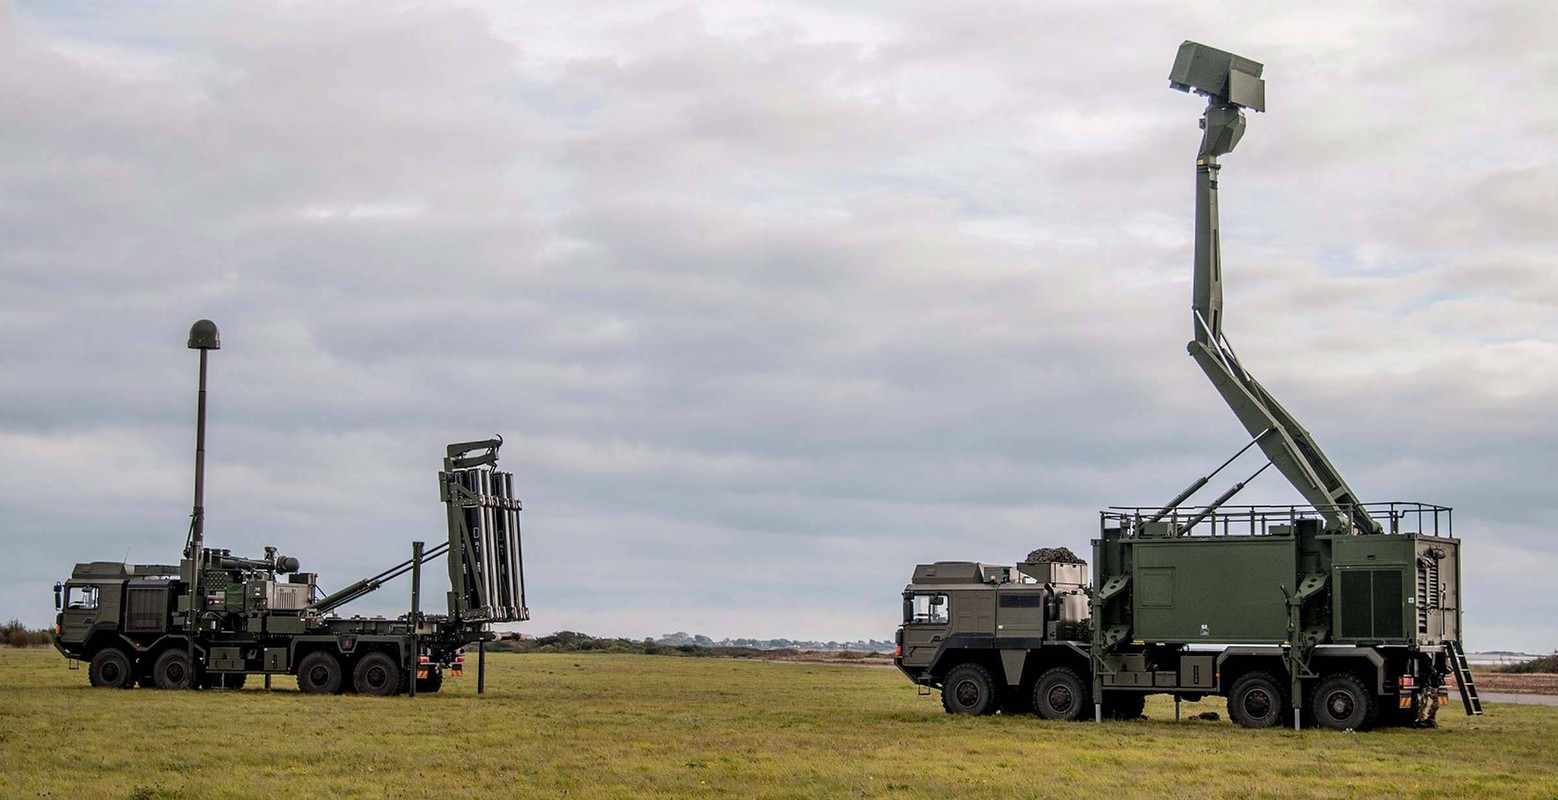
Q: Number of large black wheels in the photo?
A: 8